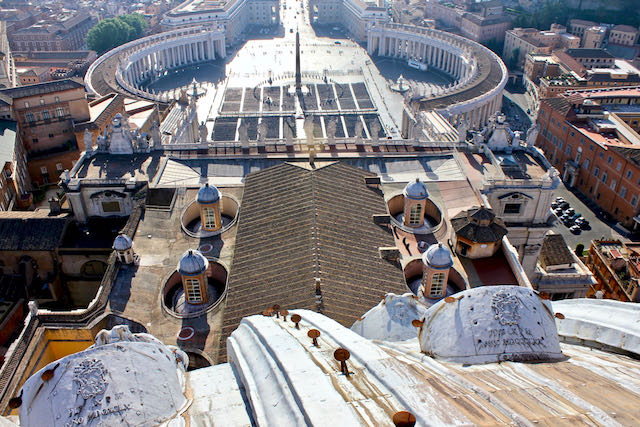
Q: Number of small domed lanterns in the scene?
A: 5